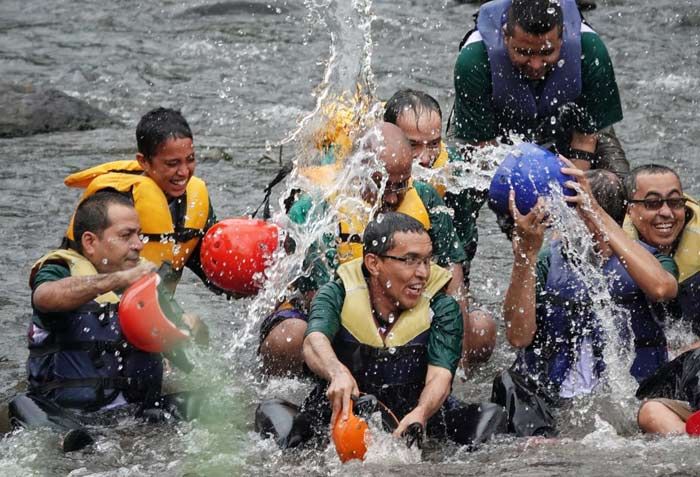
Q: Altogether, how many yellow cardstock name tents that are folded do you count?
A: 0